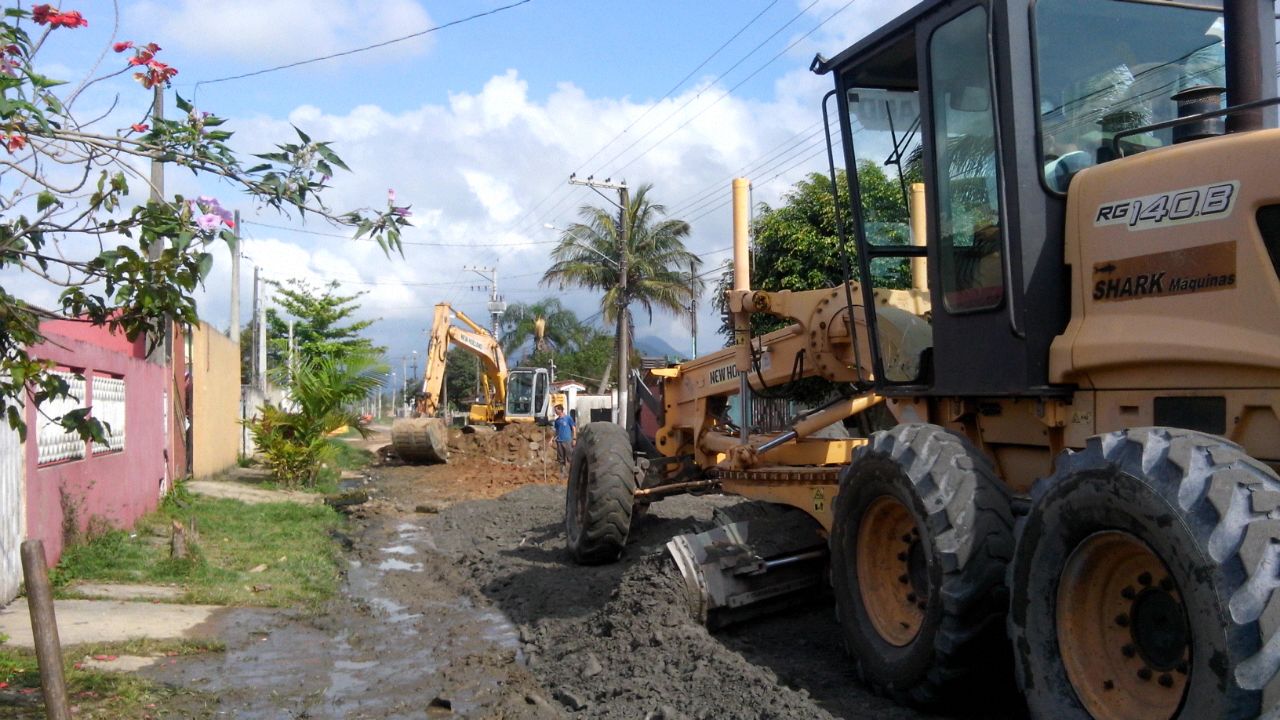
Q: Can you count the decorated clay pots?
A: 0